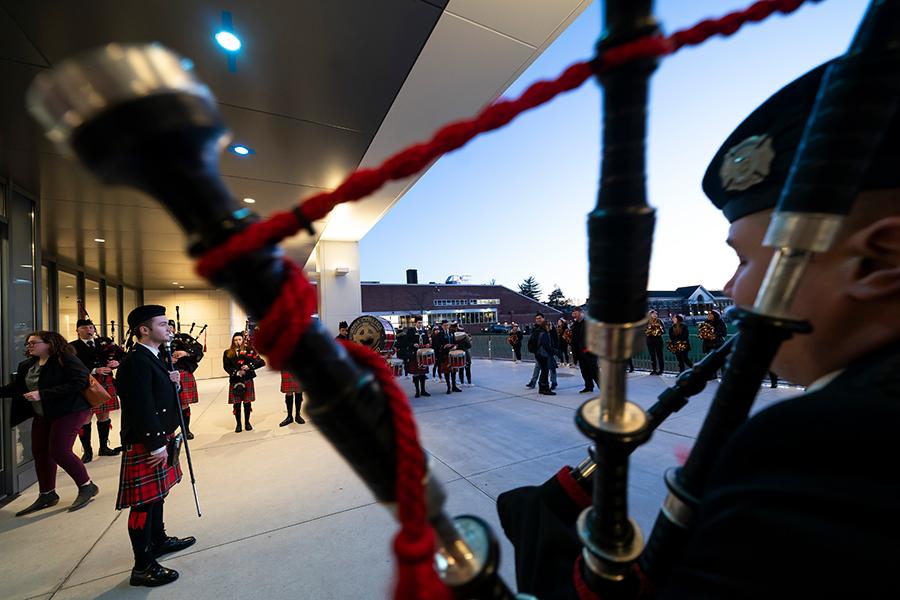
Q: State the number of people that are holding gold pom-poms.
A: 5